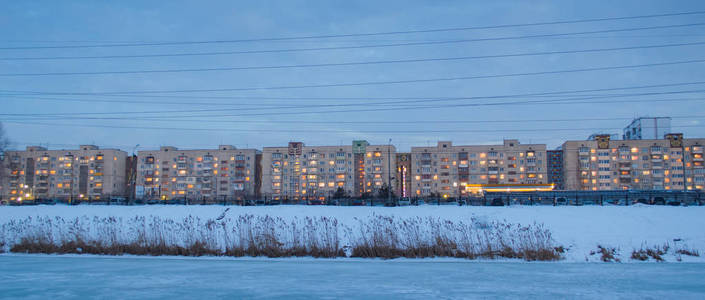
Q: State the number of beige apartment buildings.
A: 5